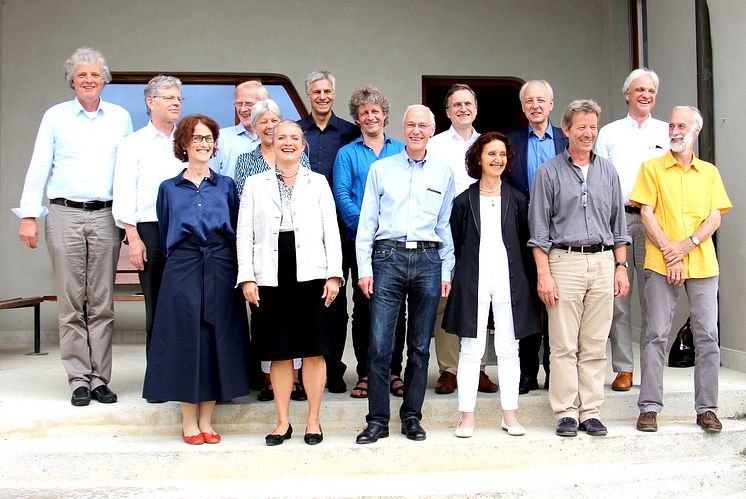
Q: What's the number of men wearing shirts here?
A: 11